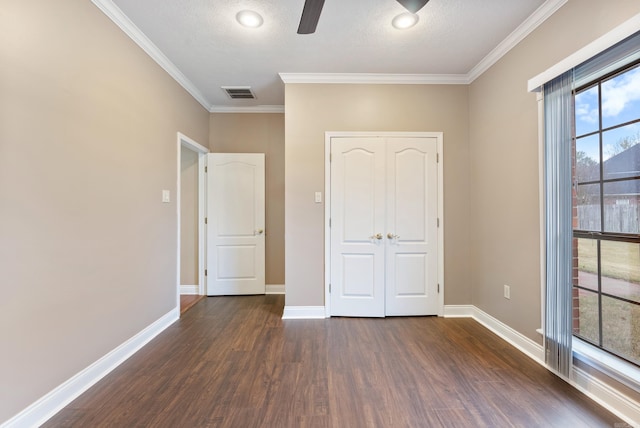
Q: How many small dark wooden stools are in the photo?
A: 0